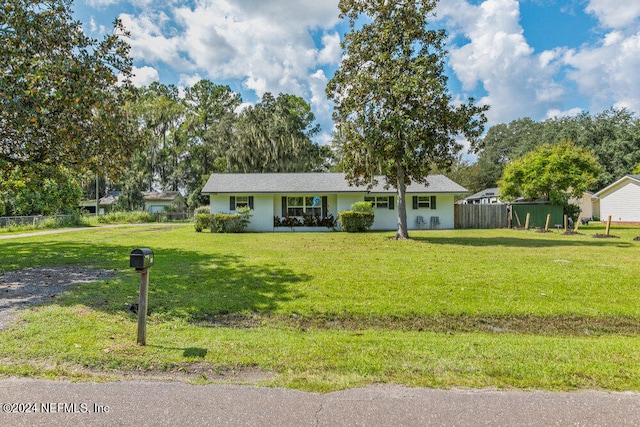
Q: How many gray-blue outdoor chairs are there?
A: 2